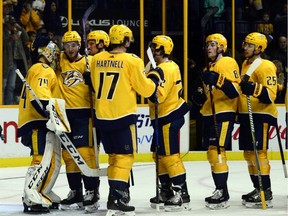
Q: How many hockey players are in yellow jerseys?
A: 7